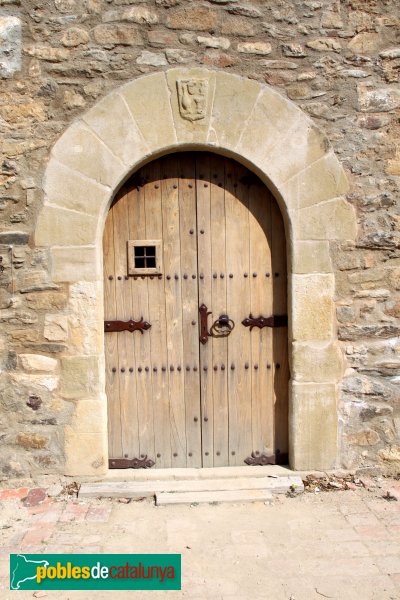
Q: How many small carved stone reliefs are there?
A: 1